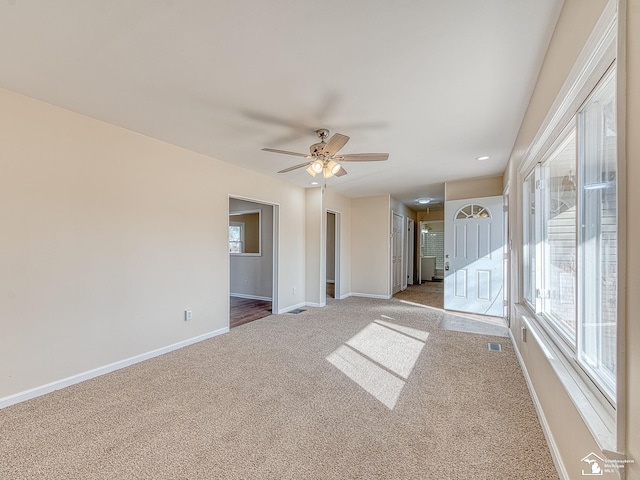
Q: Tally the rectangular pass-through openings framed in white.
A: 1